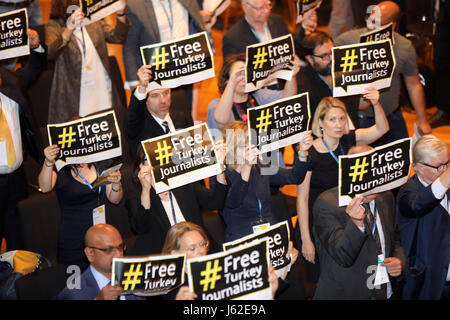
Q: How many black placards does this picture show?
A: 14